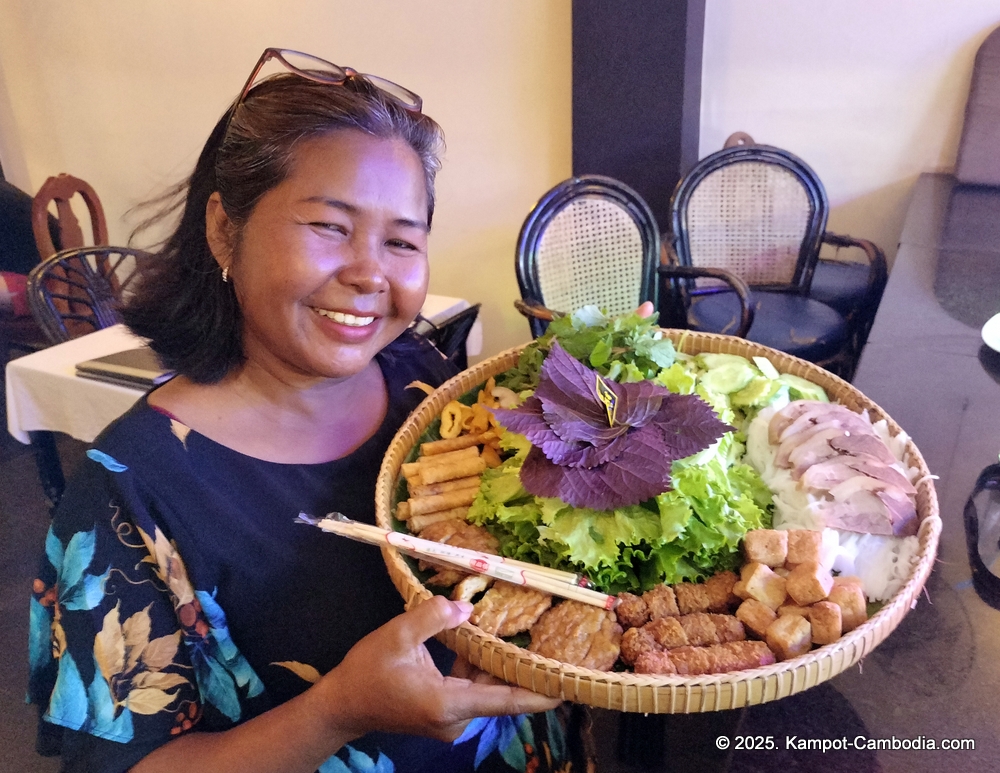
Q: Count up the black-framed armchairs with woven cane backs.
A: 2